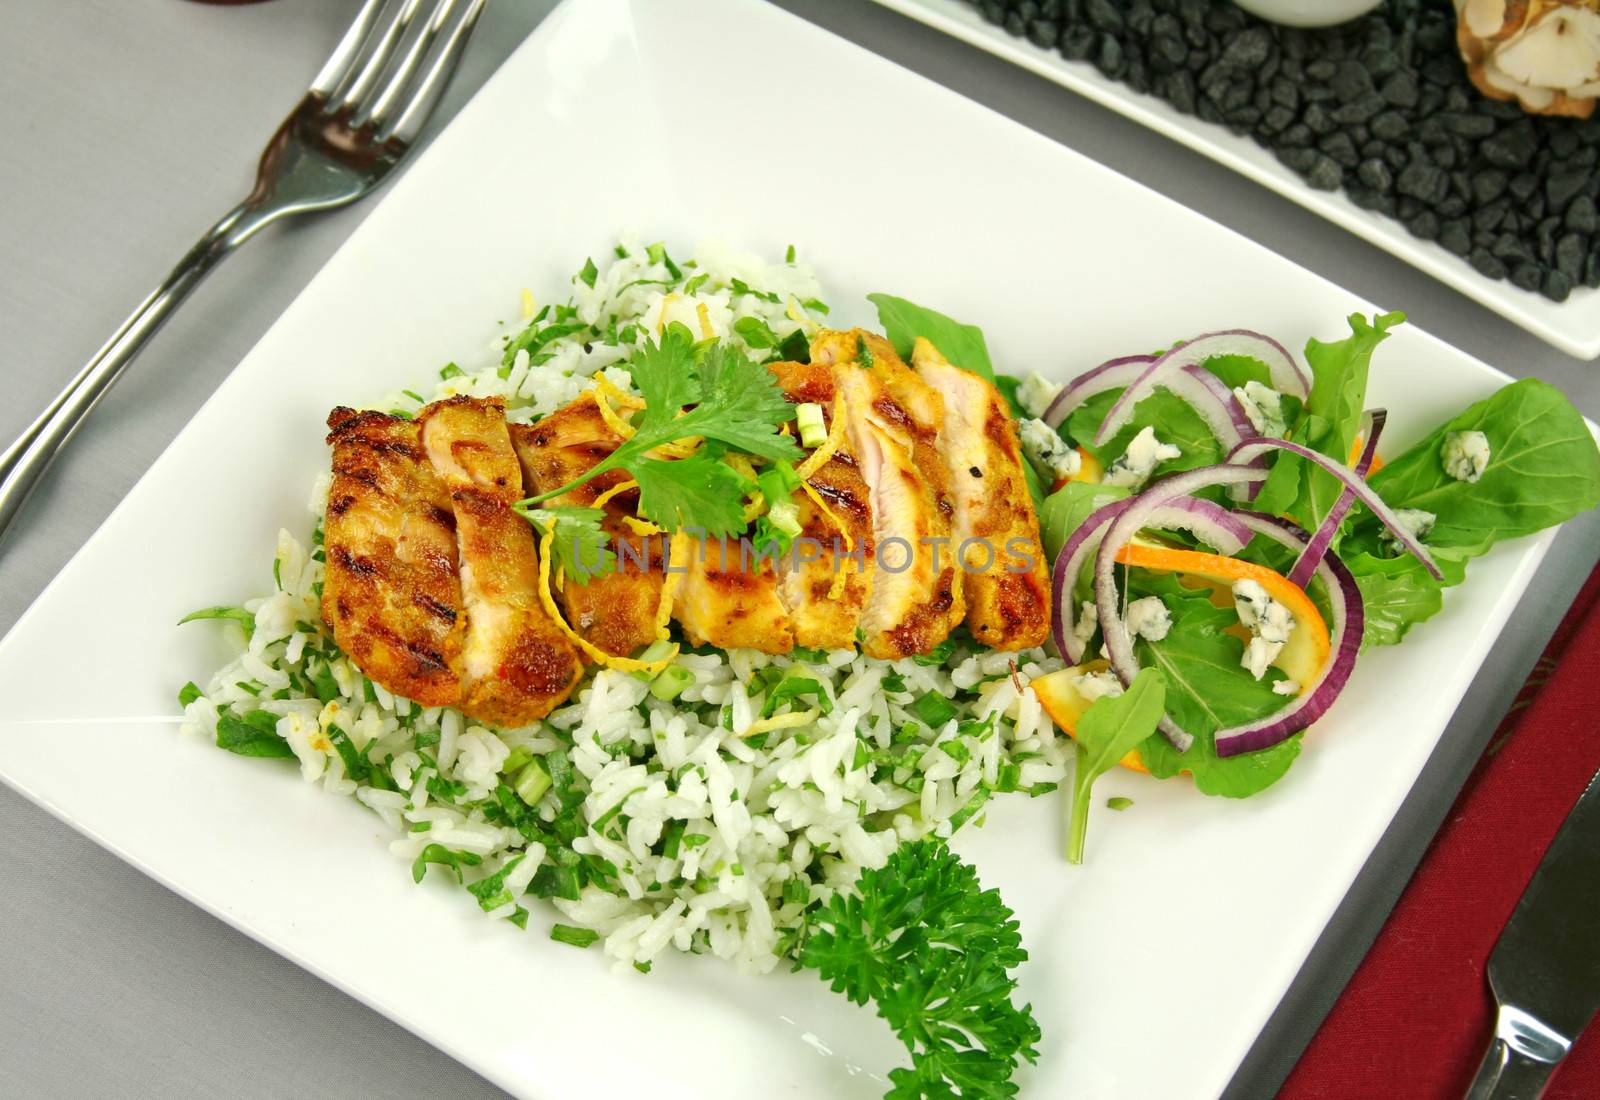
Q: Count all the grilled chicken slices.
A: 7